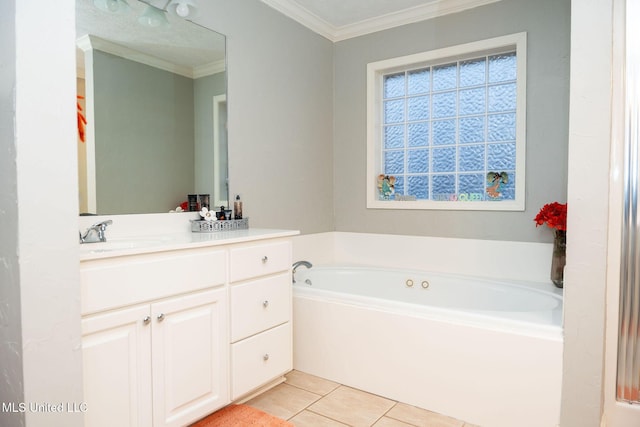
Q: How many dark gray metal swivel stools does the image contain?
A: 0